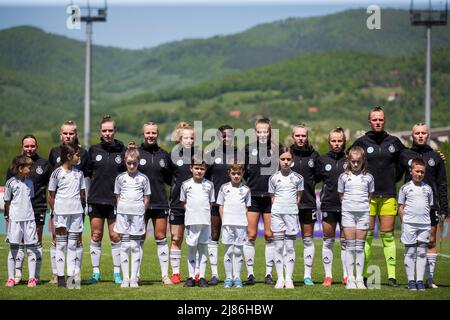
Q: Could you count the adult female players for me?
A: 11